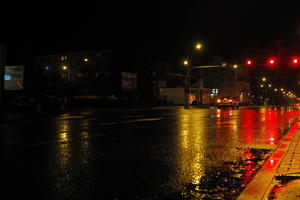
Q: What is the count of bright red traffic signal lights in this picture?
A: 3